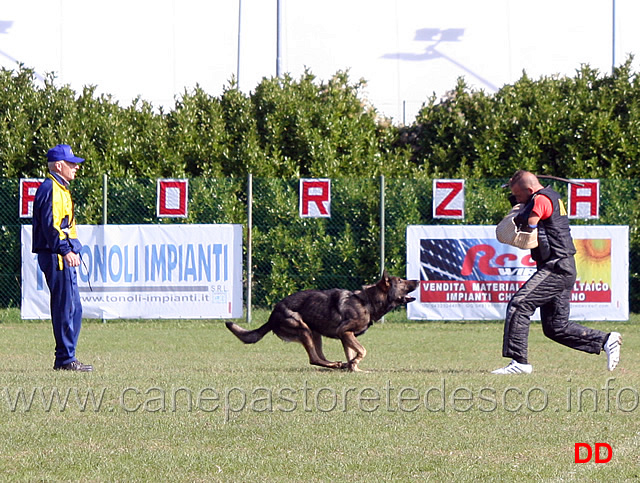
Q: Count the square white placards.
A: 5